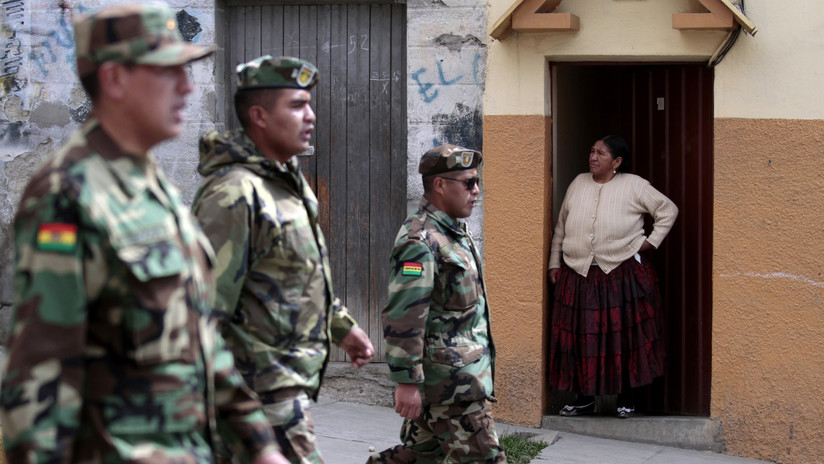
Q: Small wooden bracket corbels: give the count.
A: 2